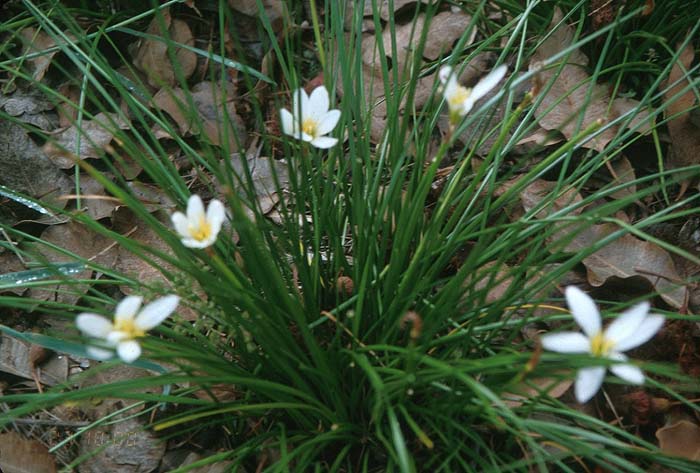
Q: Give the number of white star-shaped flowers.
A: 5